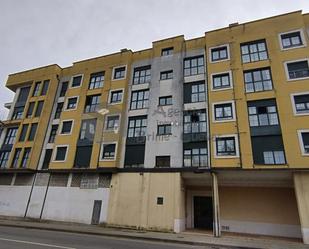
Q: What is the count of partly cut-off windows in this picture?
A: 3